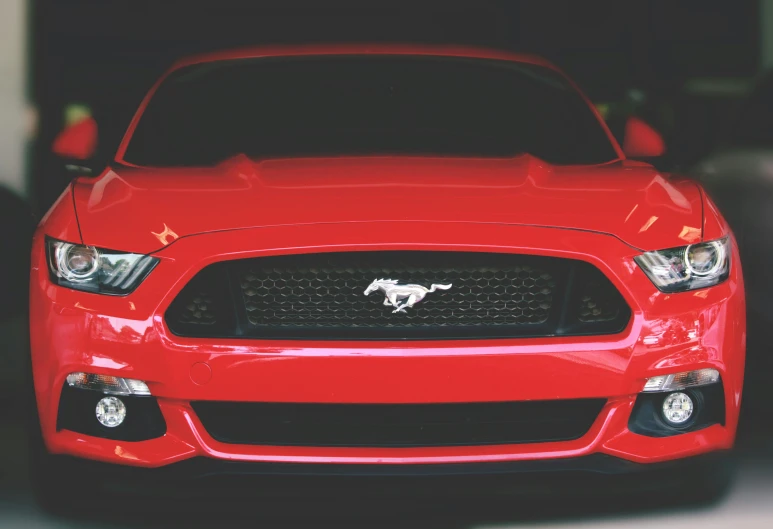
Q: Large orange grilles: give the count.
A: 0